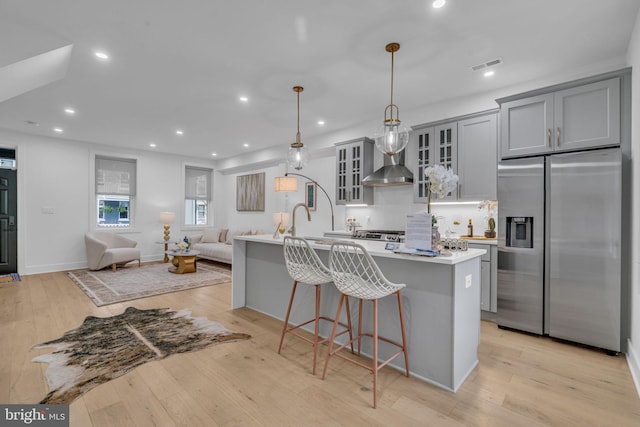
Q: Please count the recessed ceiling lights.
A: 11